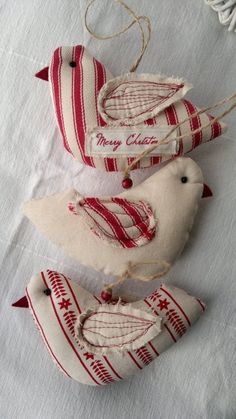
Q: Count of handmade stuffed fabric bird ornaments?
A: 3